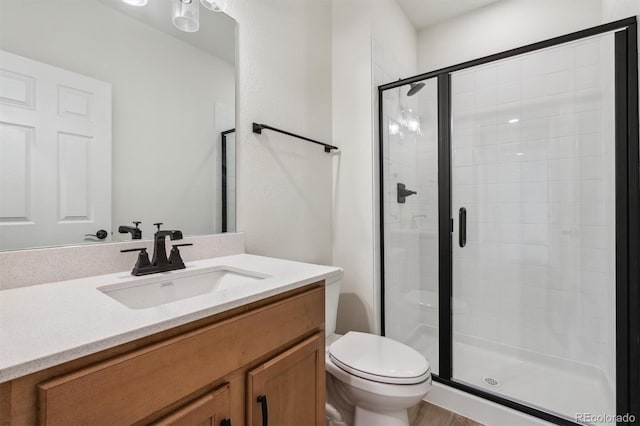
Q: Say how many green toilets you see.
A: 0